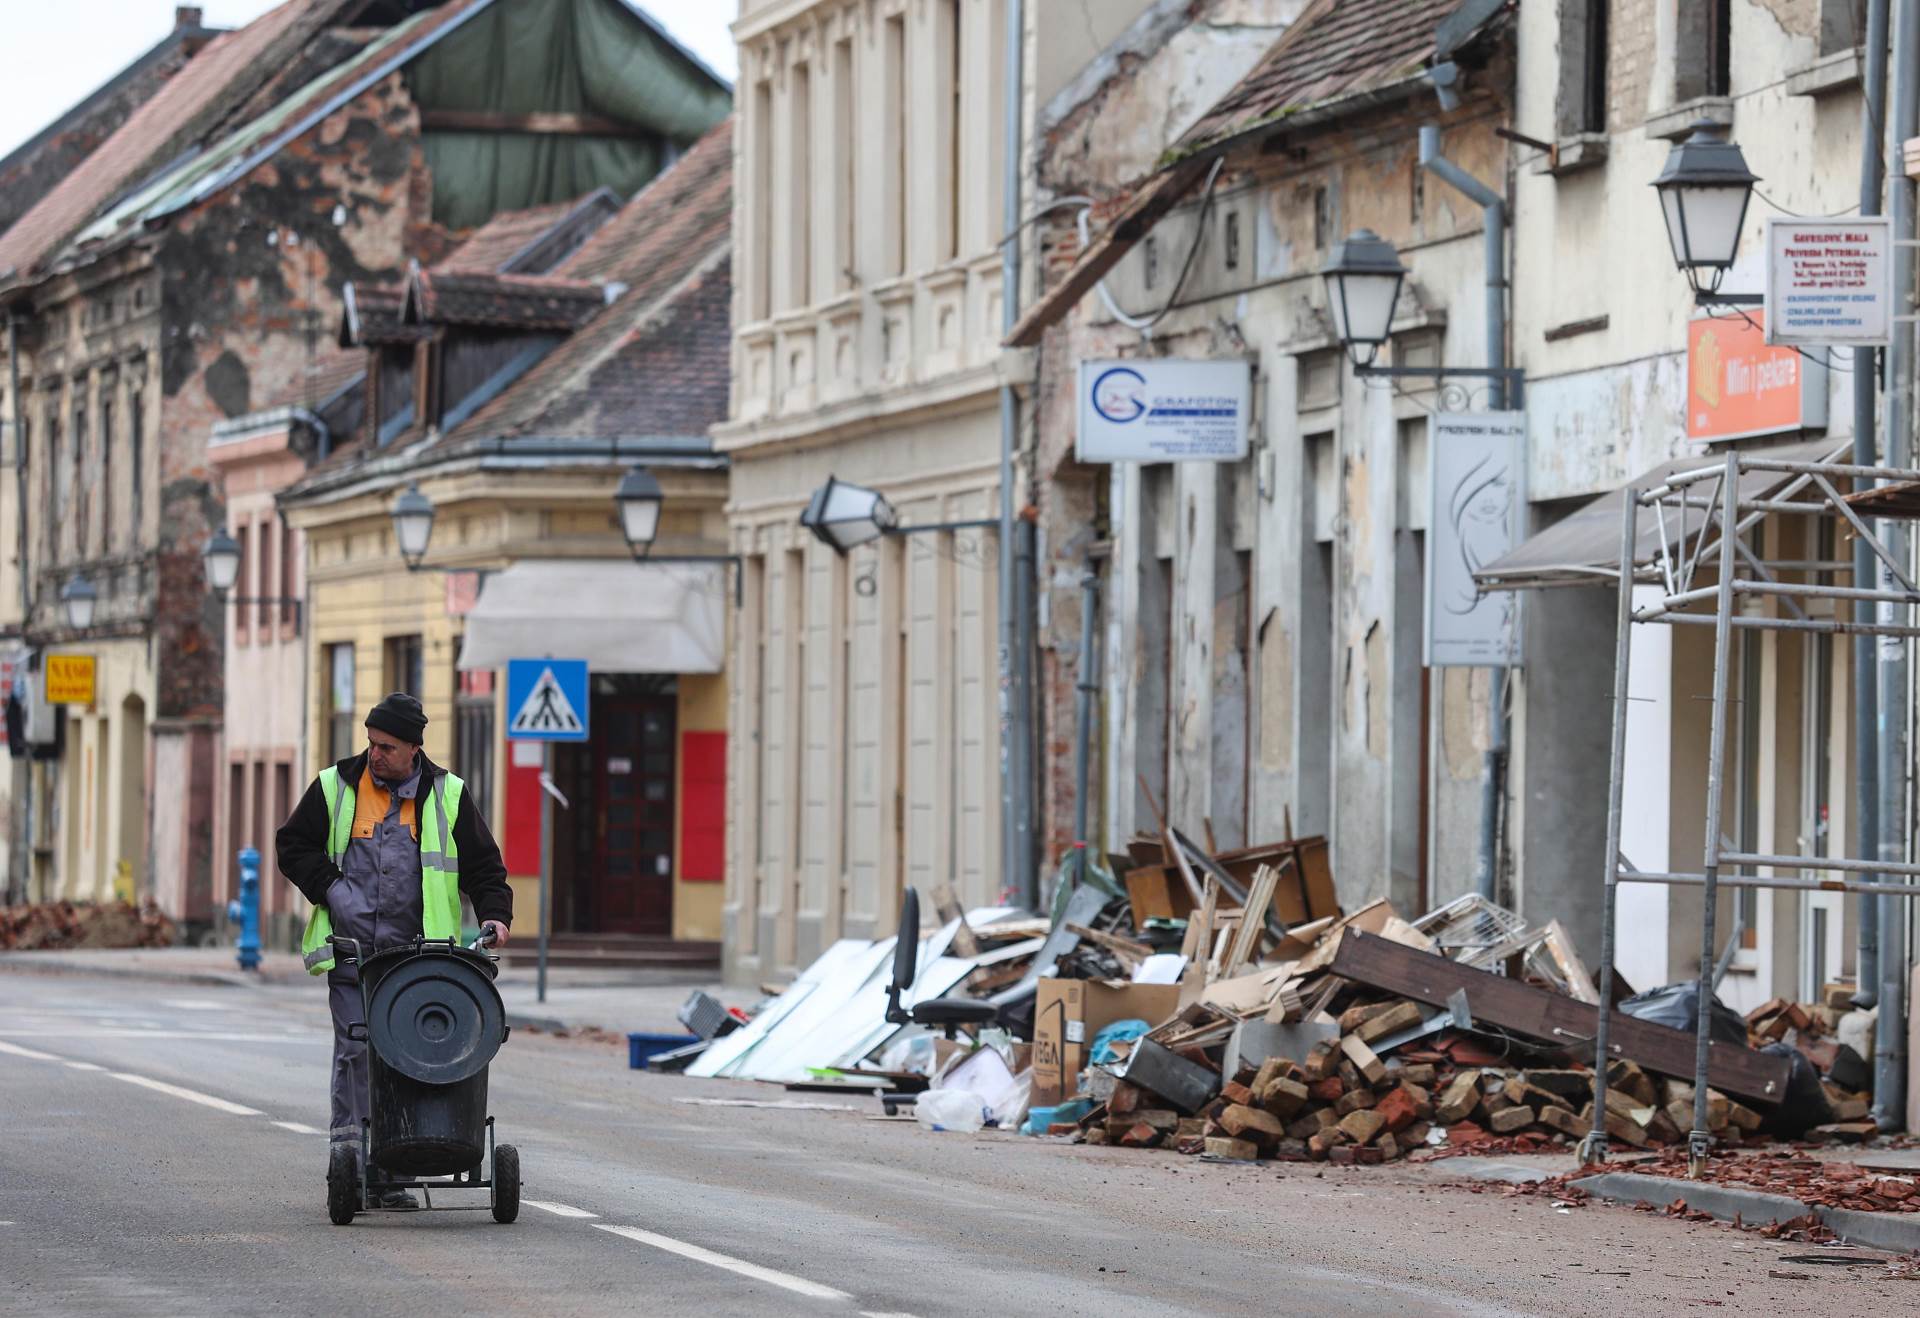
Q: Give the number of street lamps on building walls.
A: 7